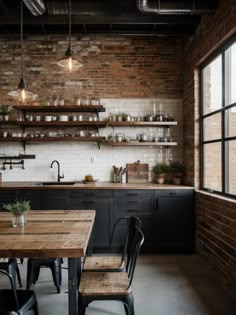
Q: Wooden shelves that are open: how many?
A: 5